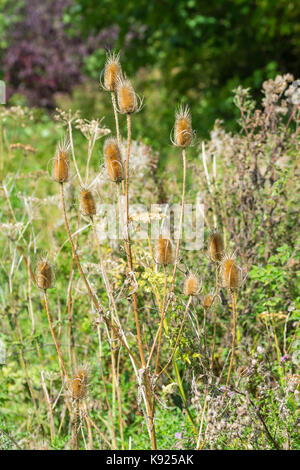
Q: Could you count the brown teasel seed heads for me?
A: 13